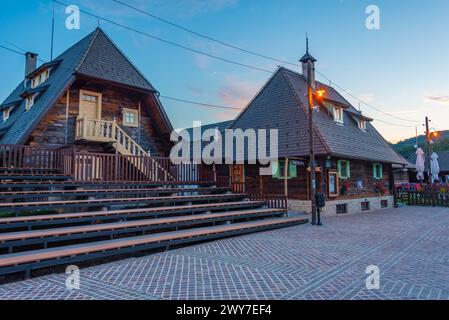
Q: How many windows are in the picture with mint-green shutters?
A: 3